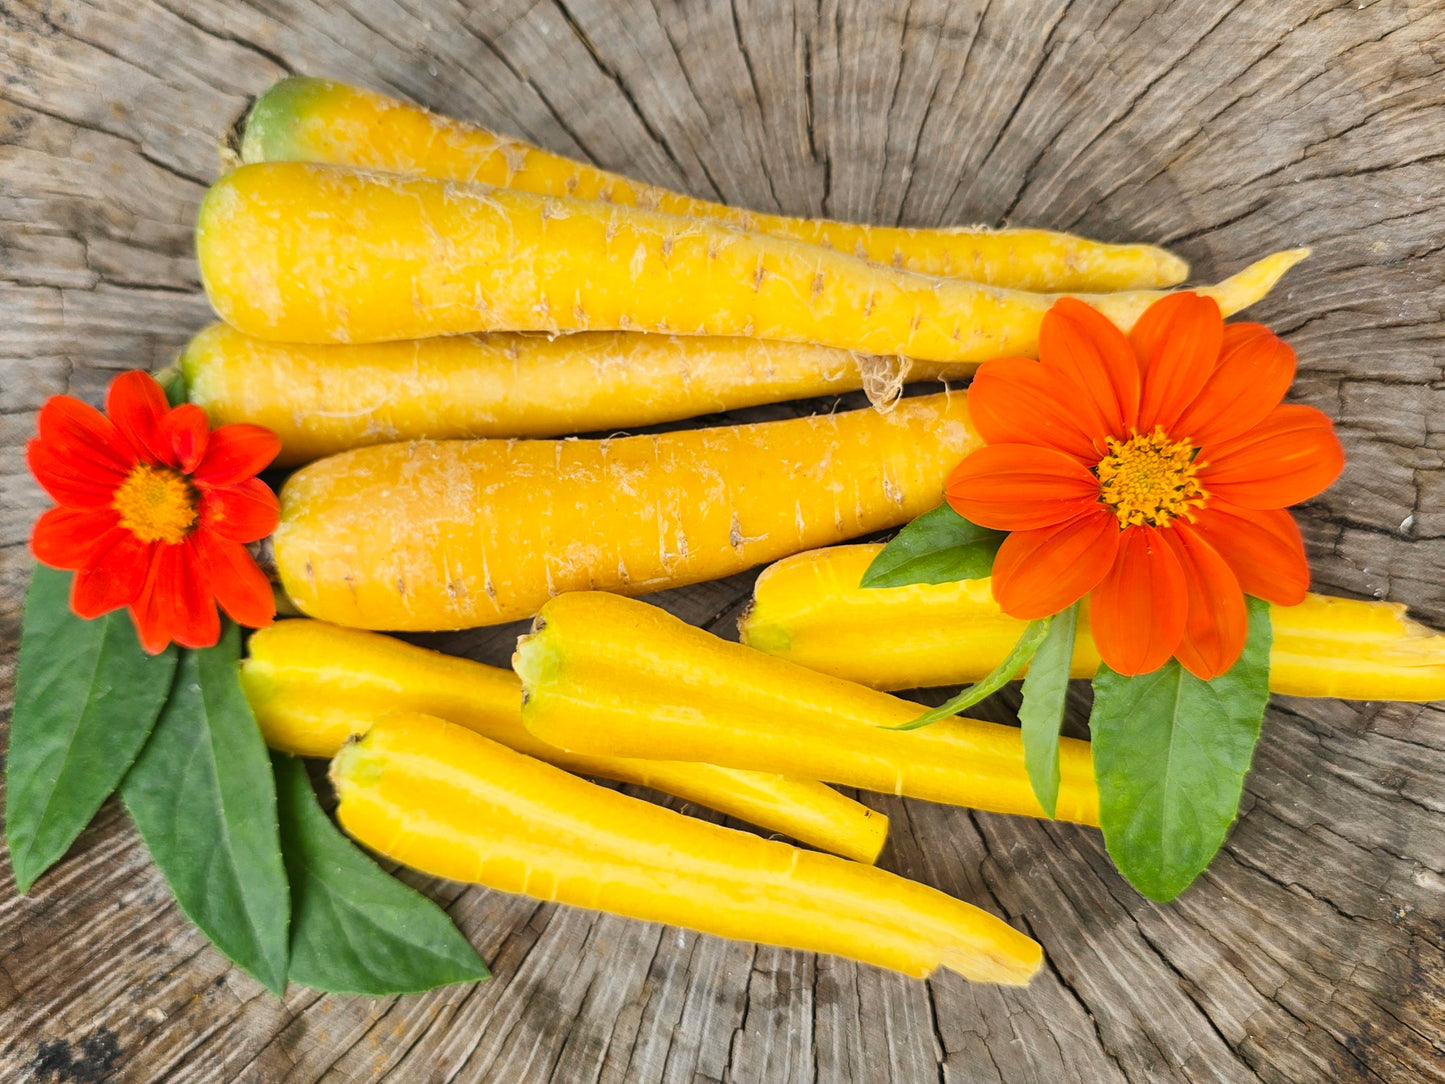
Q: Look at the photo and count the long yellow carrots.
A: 8